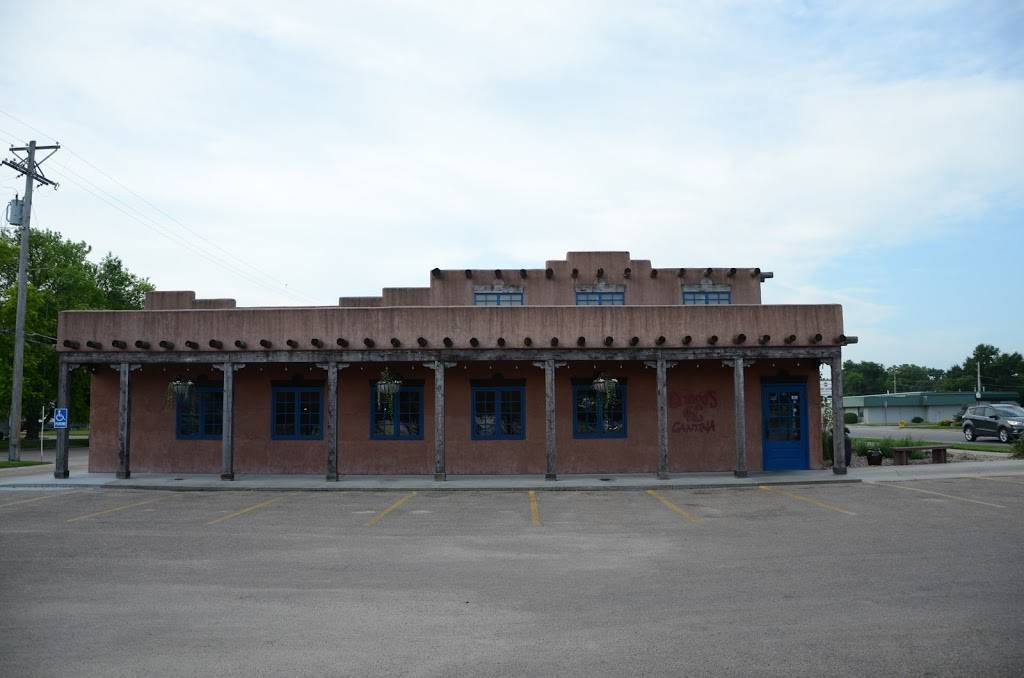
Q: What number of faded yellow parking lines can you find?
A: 9